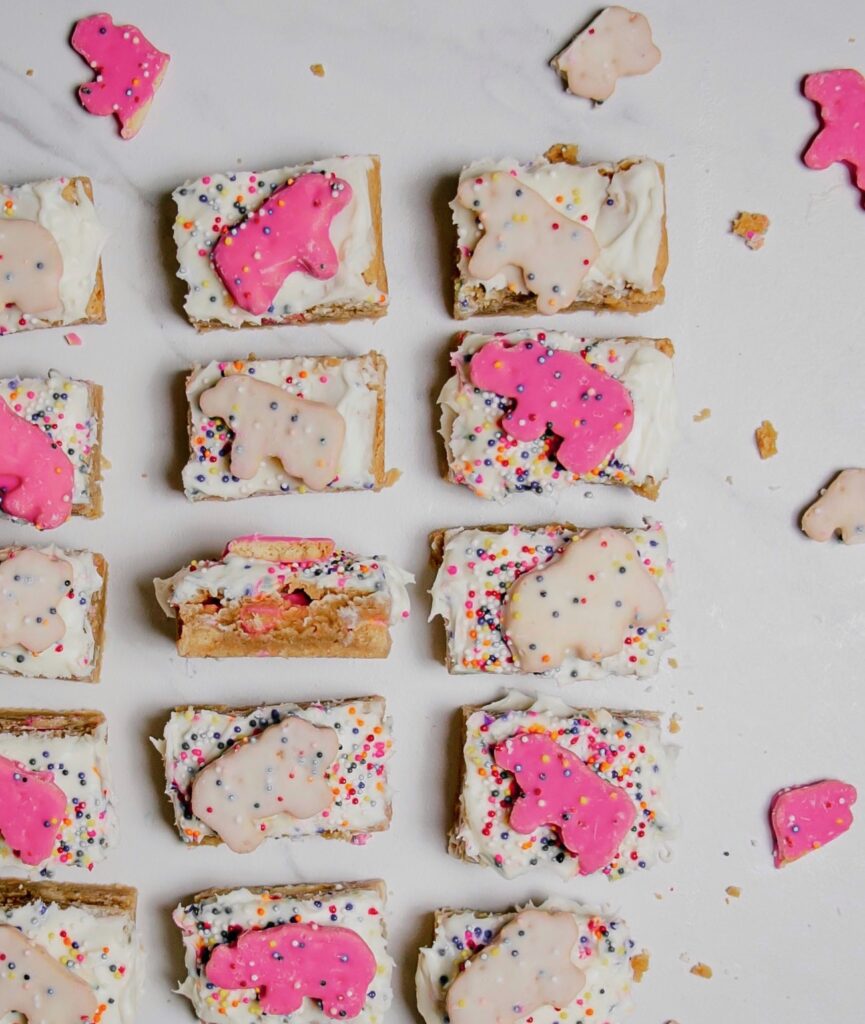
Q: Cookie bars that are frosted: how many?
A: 15